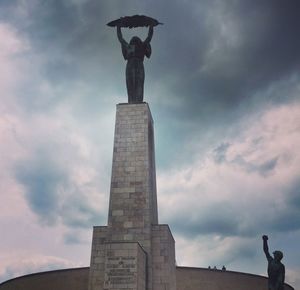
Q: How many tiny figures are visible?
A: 3